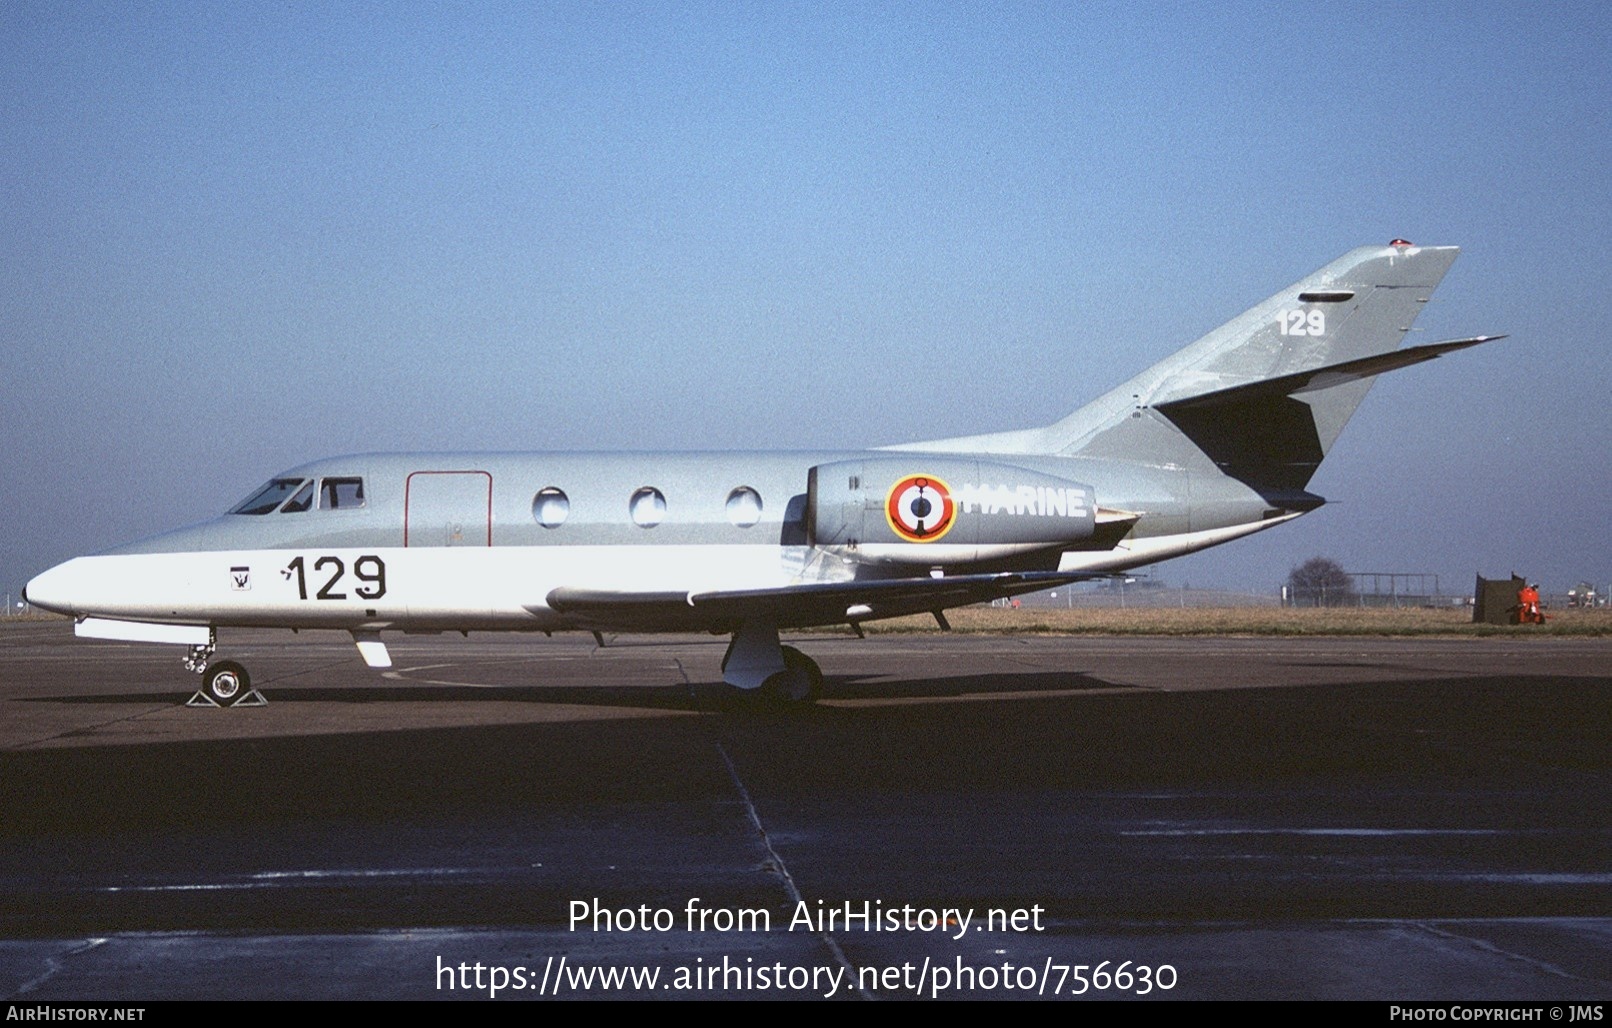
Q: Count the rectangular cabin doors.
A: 1